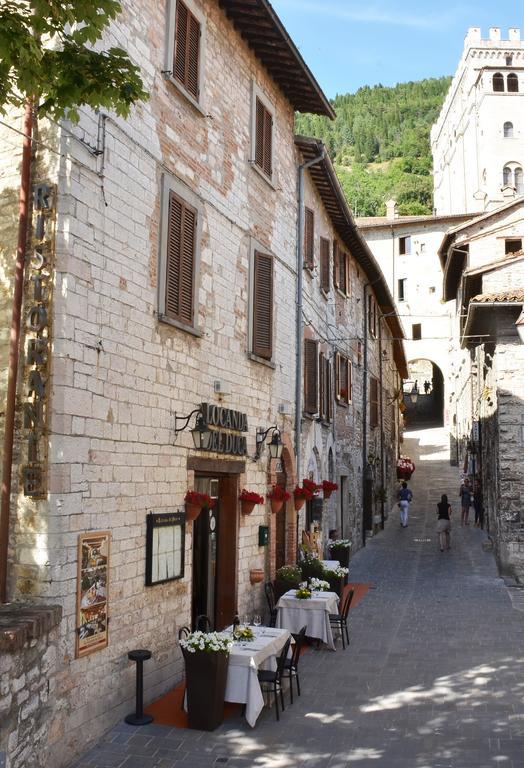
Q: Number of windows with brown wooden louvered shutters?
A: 12